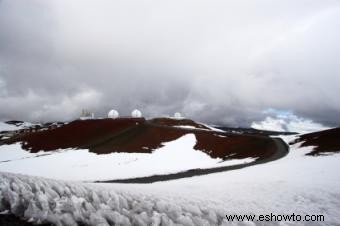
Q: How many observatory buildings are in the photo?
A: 4